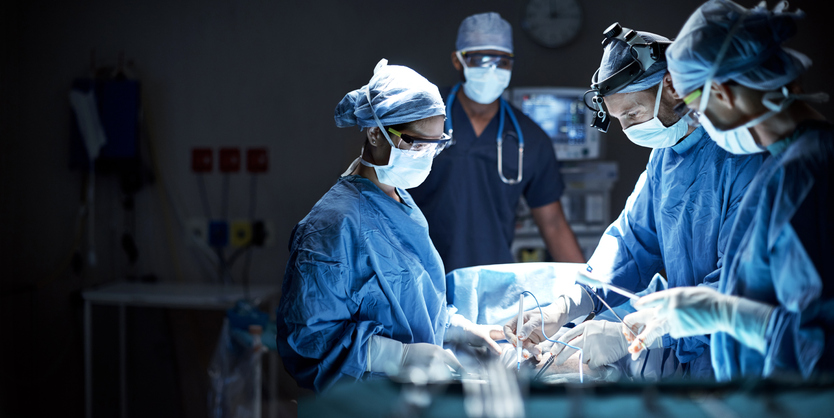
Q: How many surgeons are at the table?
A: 3